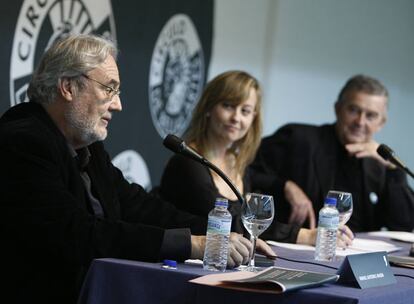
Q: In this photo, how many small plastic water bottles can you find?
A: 2